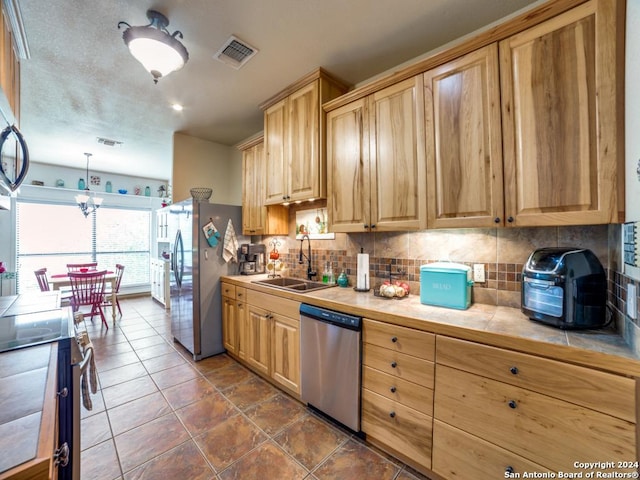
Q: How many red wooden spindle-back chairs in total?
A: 4